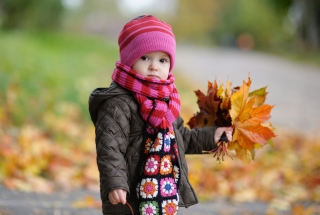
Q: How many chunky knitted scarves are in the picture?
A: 1